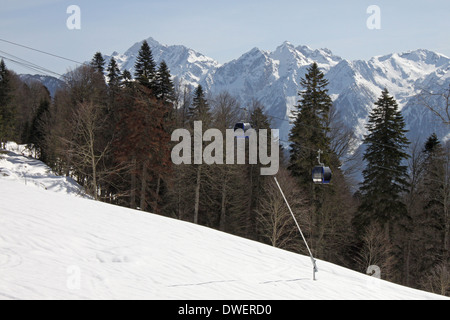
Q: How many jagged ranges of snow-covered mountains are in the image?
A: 1